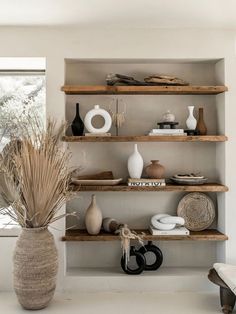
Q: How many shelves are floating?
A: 4